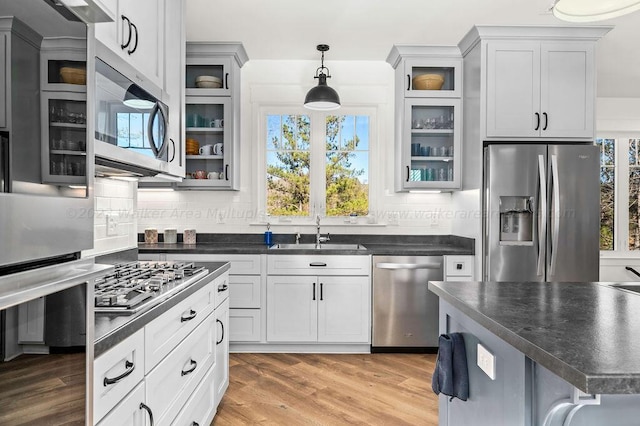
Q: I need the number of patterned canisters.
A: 3